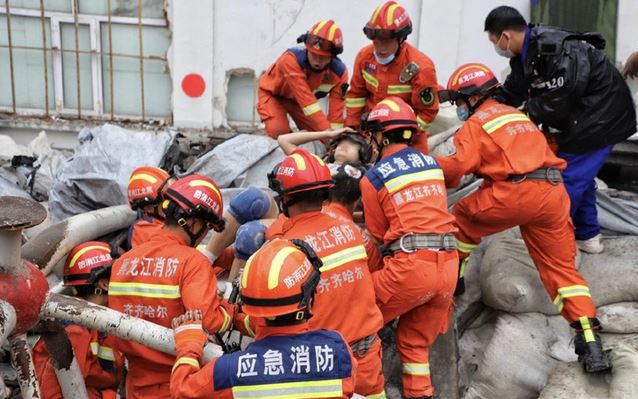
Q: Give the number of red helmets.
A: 9